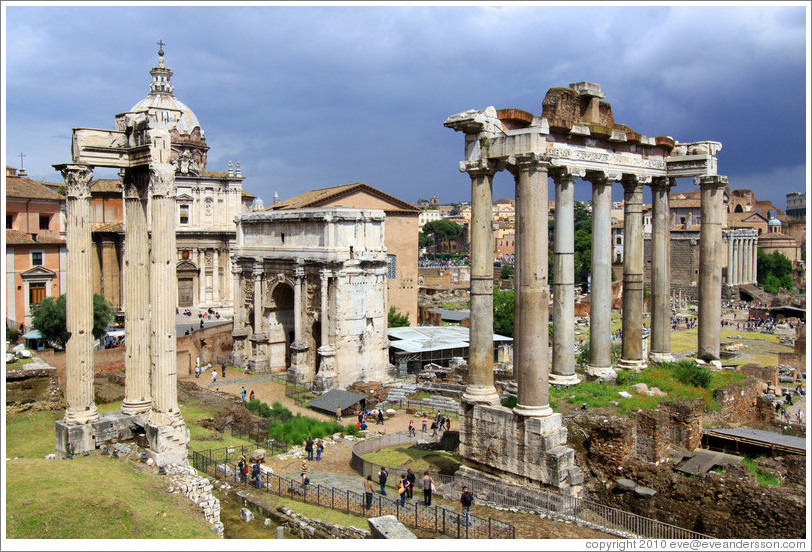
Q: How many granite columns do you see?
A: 8